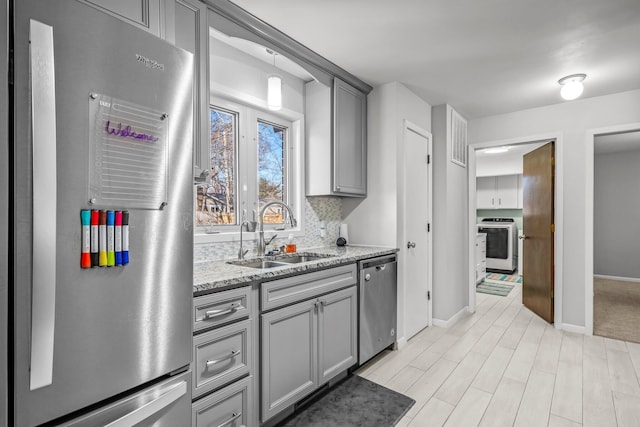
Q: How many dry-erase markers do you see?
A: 6